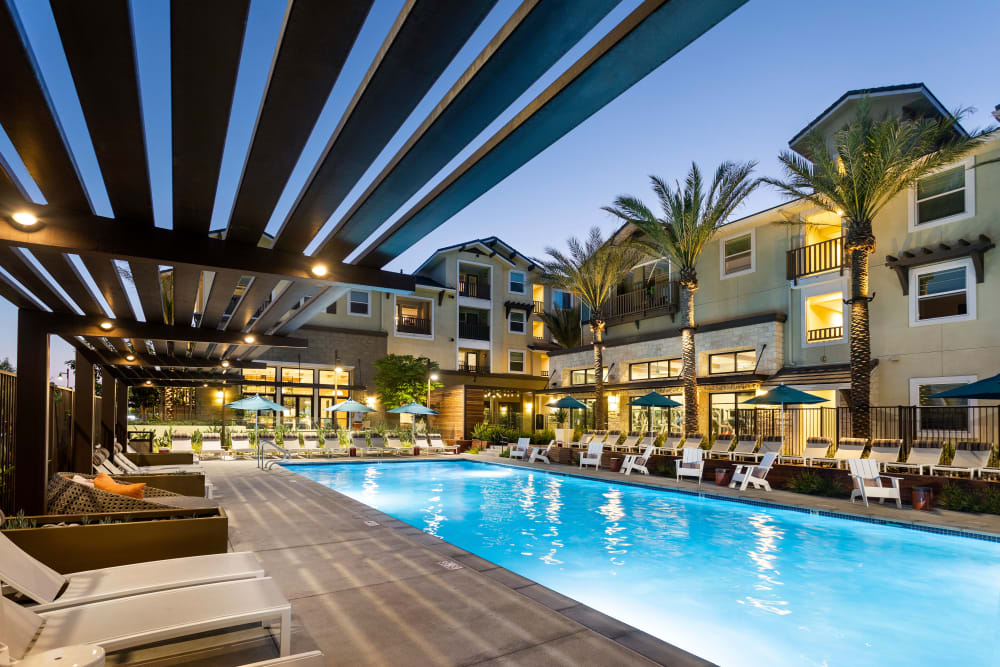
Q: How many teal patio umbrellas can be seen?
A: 7